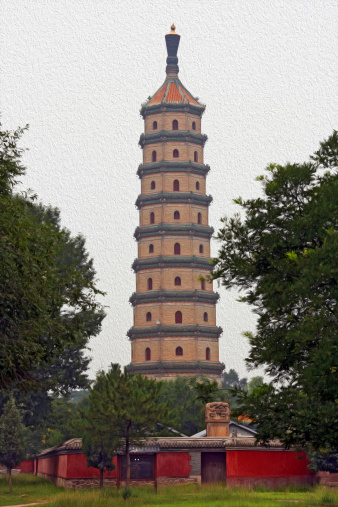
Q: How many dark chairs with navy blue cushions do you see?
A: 0